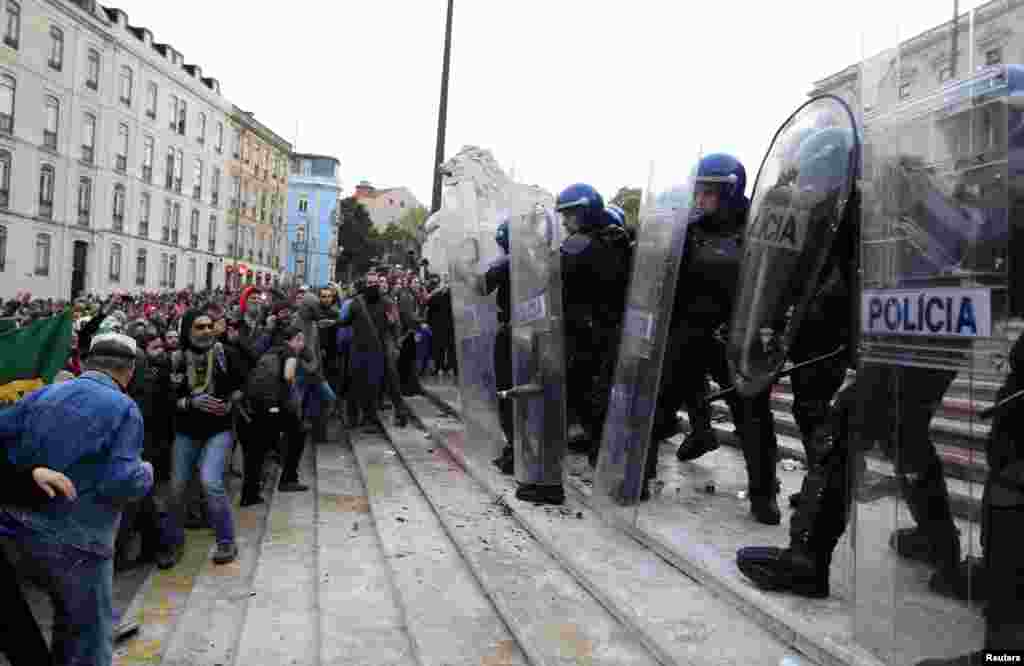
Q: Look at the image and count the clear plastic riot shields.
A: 5